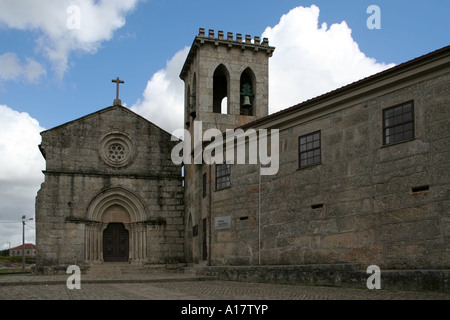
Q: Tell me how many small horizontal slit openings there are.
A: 3